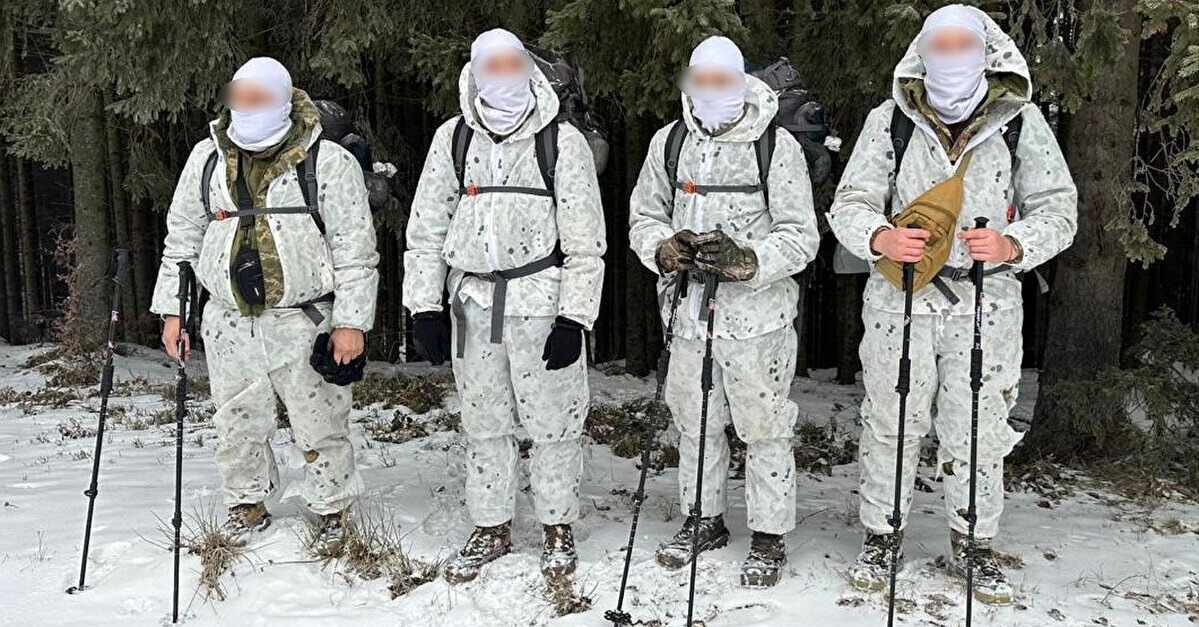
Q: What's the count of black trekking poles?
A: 6